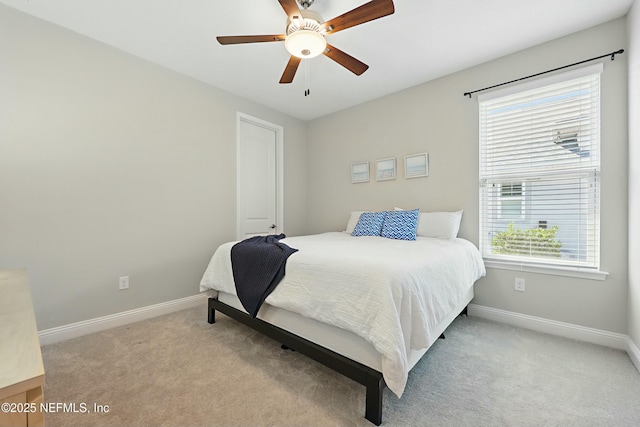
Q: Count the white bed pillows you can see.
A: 2